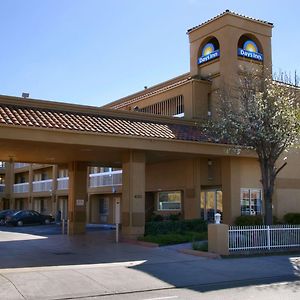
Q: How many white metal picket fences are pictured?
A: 1